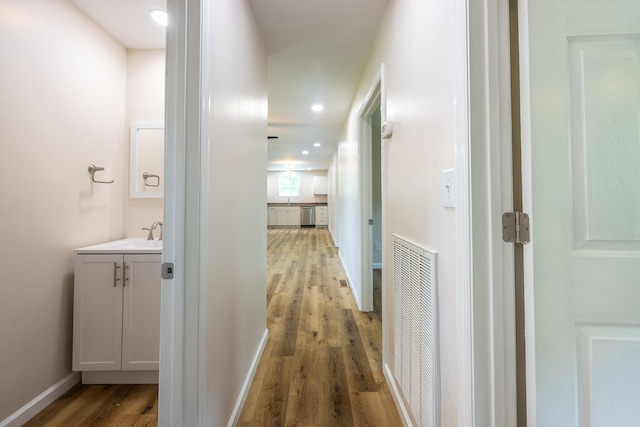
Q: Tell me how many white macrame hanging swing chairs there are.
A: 0